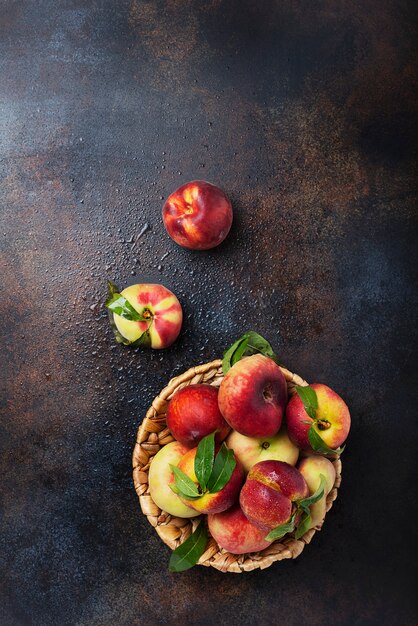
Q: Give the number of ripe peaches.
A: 11